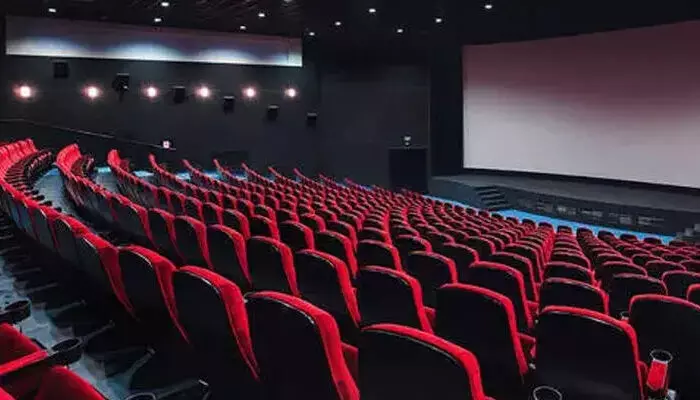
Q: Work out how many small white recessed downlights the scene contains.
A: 11